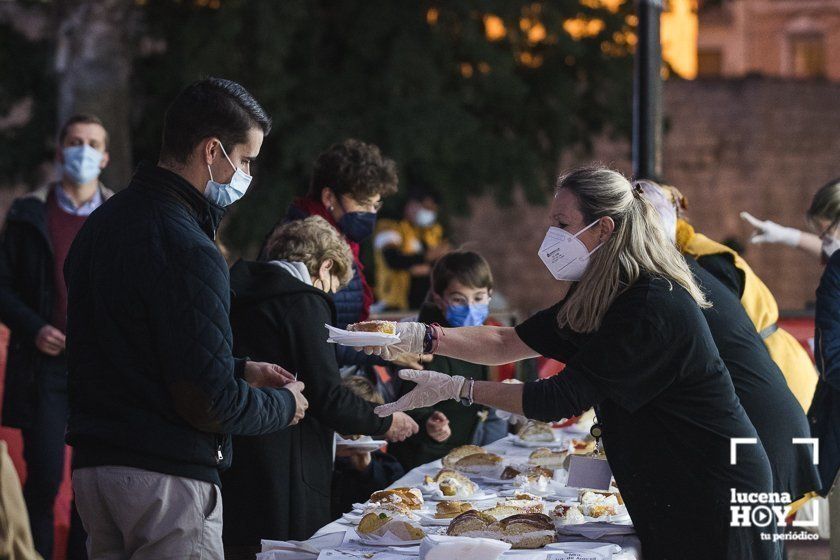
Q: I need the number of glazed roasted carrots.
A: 0